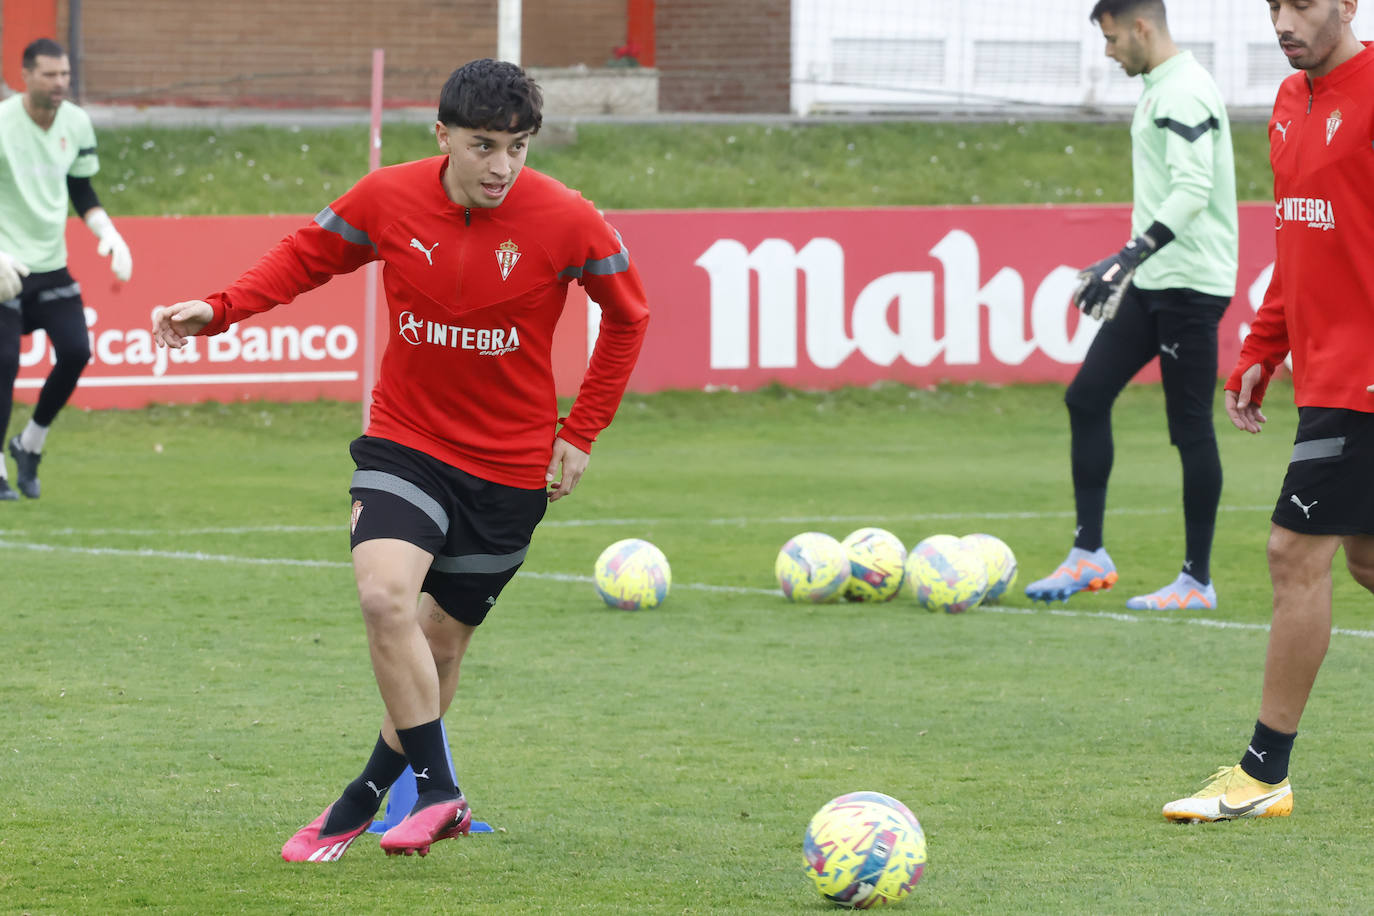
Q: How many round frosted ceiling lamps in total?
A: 0